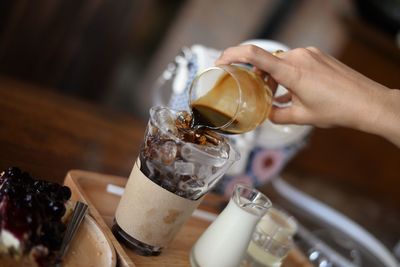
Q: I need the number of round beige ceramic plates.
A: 1